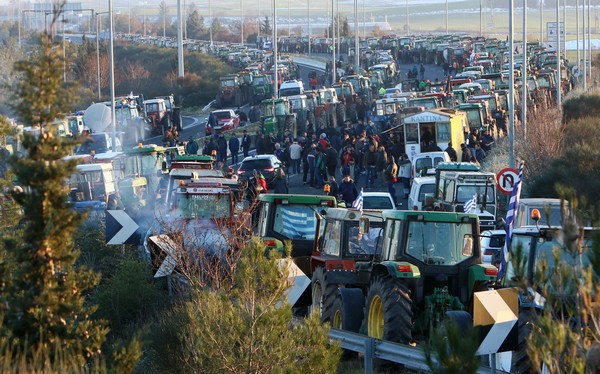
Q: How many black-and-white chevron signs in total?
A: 4